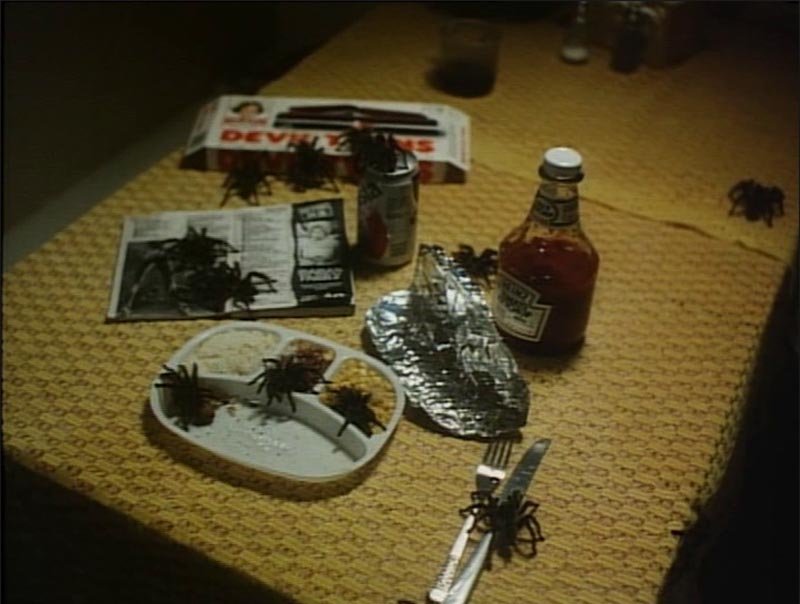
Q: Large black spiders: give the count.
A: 11